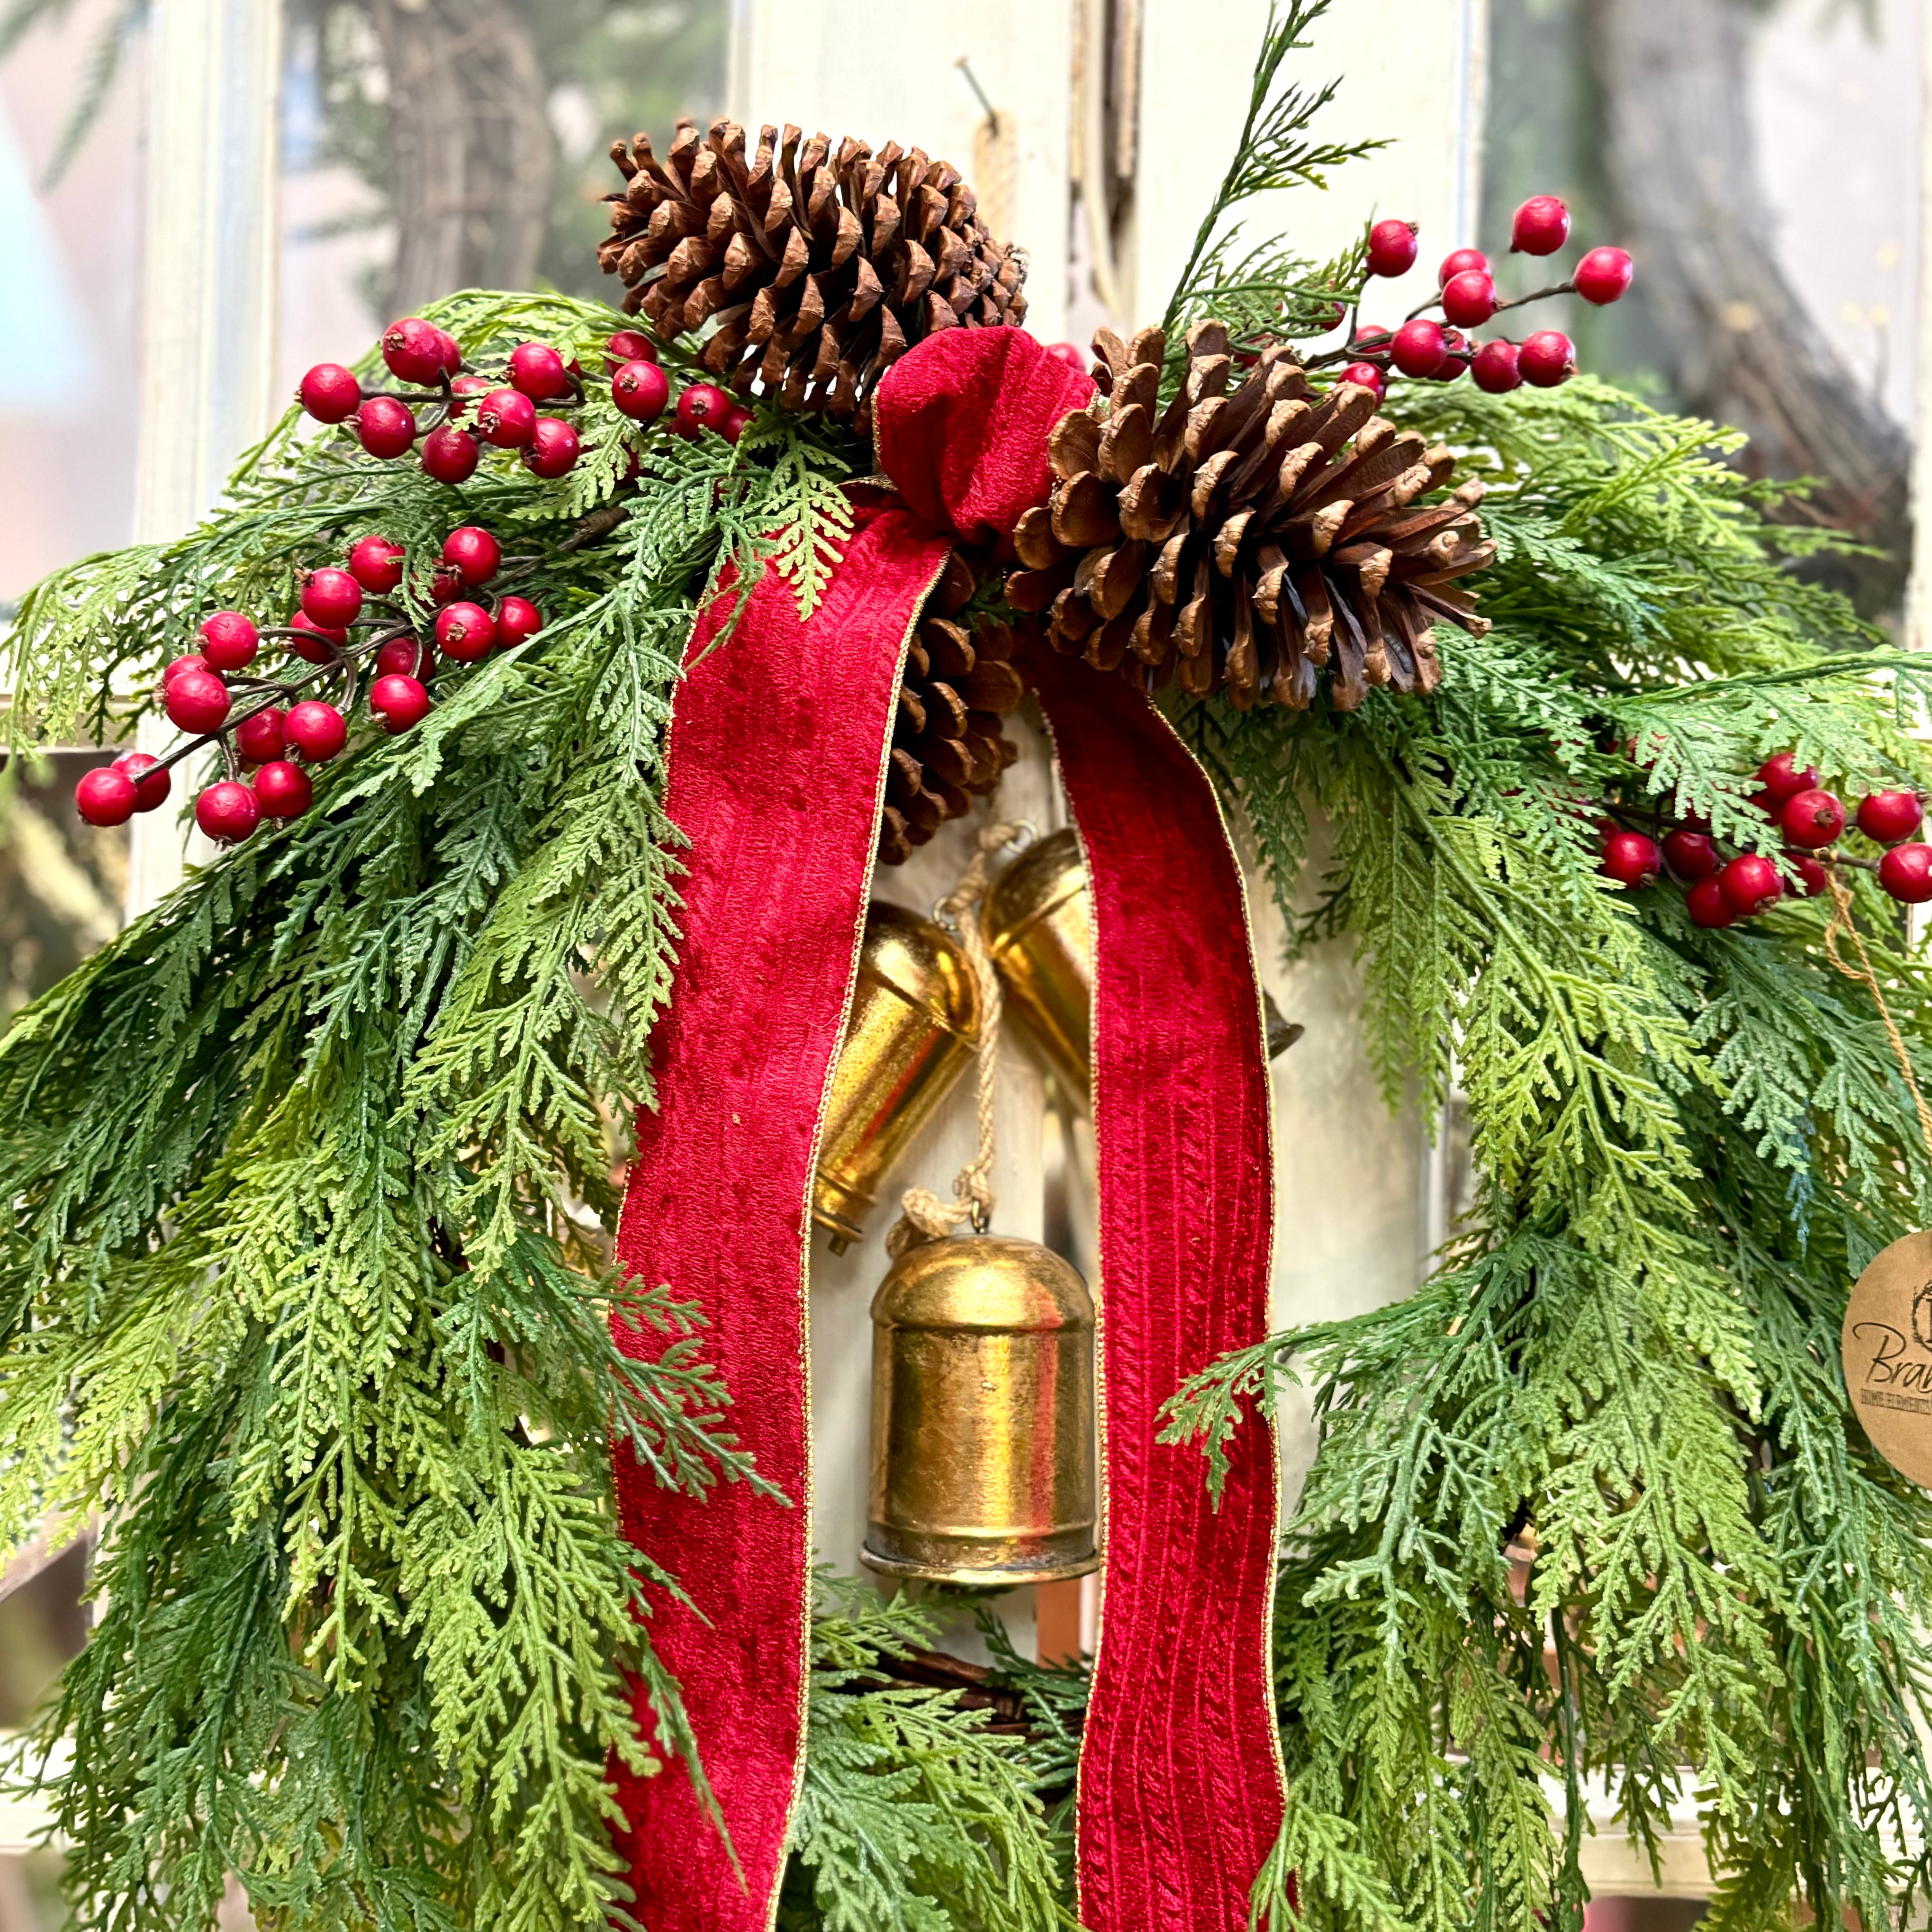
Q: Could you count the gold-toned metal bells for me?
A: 3